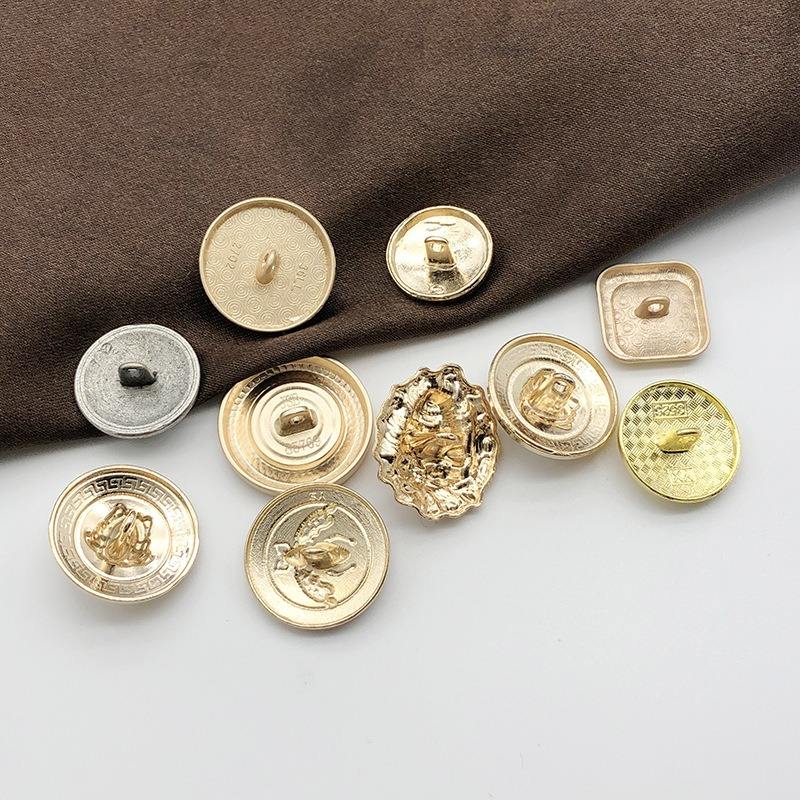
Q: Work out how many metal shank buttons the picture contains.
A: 10